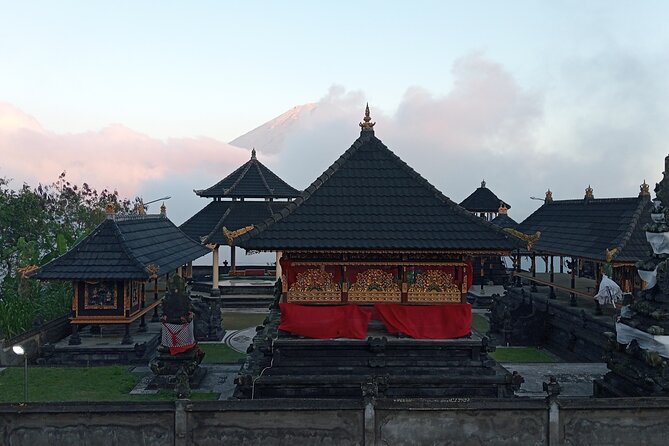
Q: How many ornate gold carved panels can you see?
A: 3